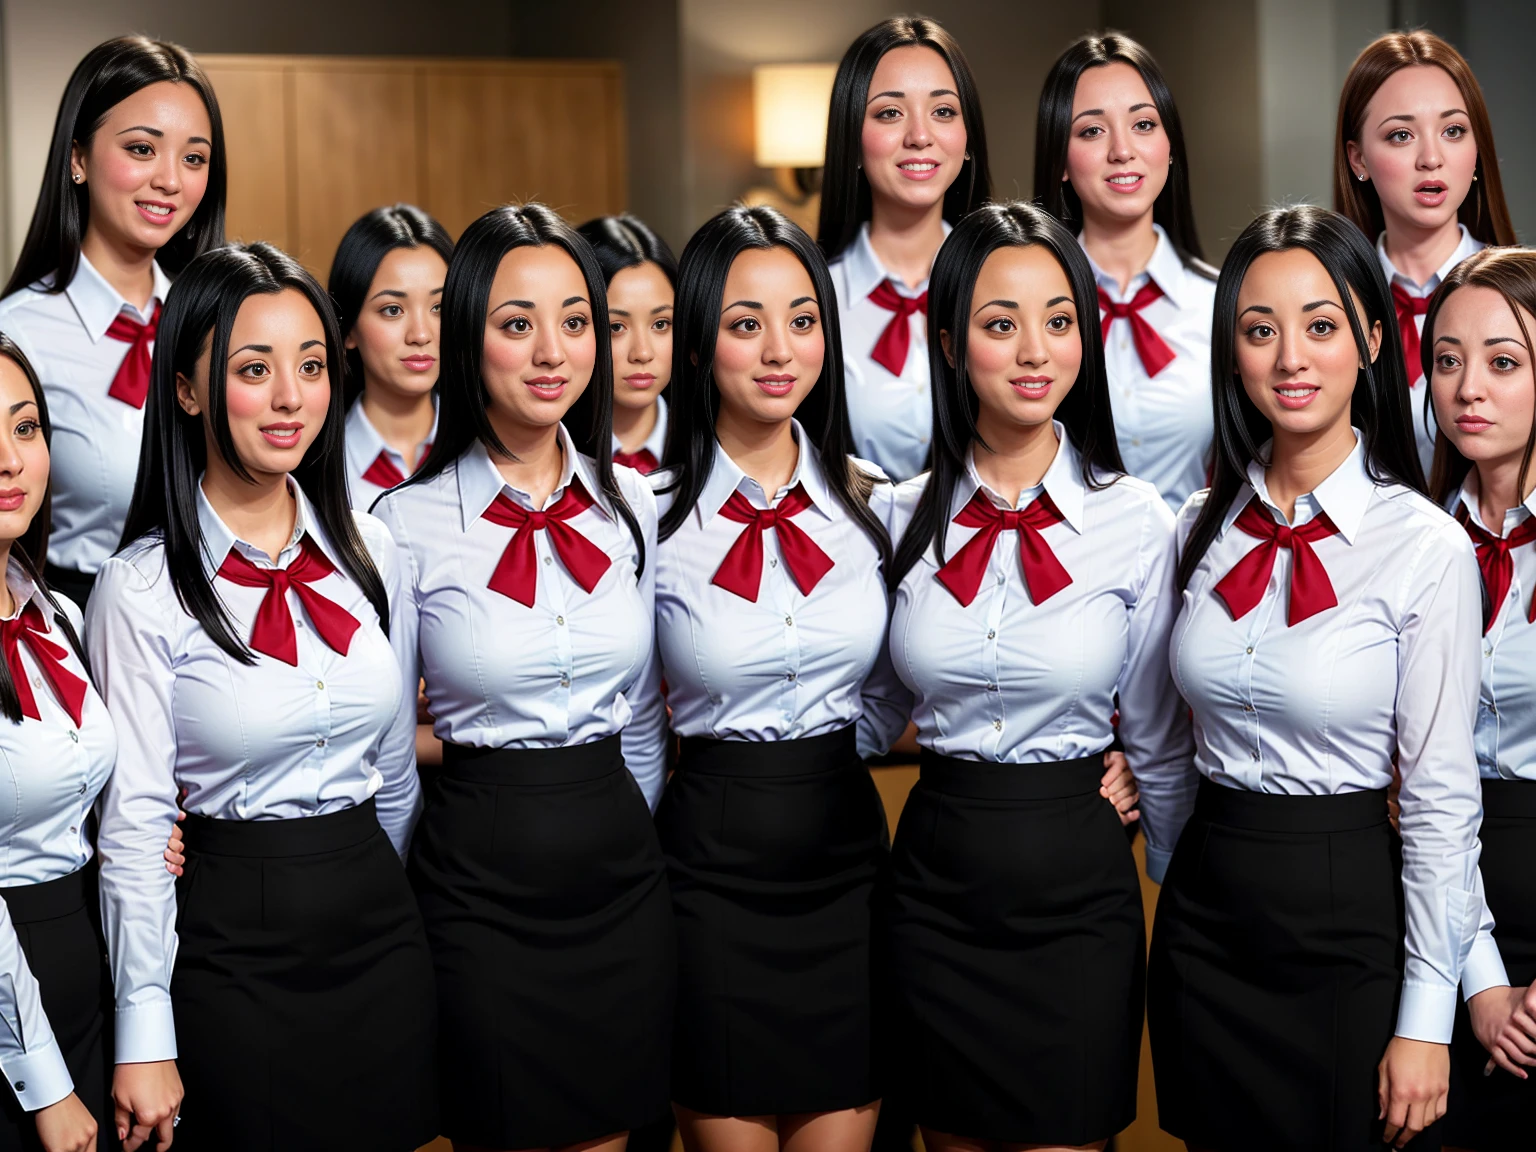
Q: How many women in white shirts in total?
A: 13